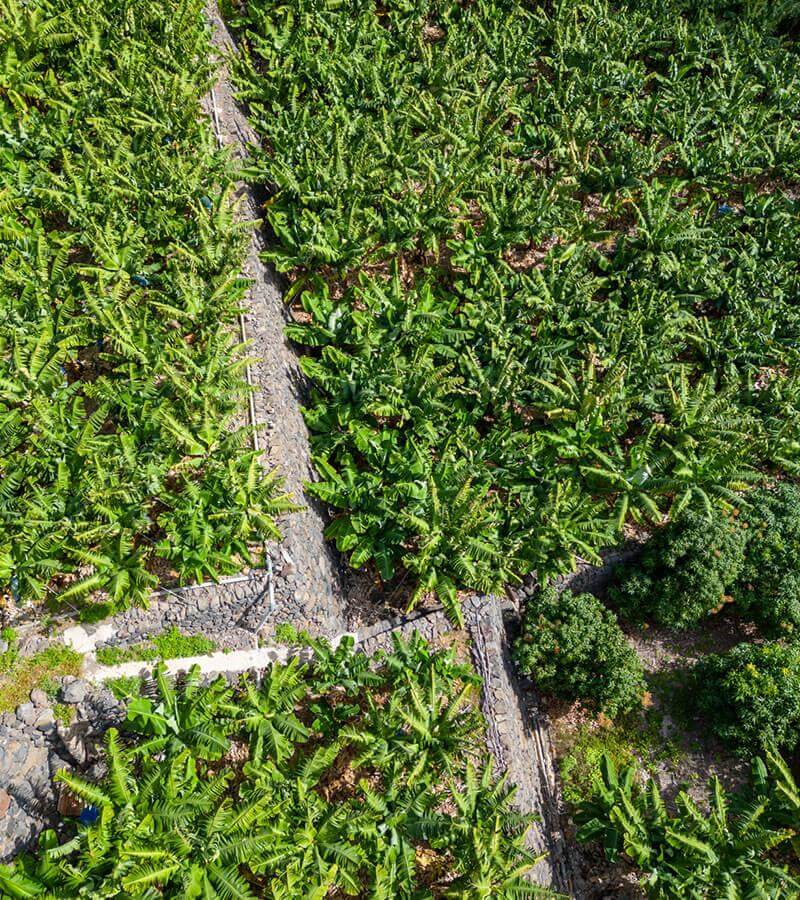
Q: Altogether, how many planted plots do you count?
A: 4